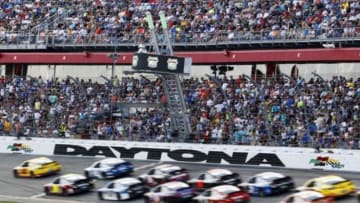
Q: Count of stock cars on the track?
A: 11